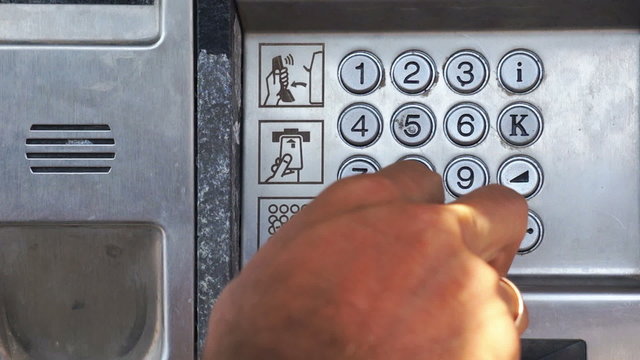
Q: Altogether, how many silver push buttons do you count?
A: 13